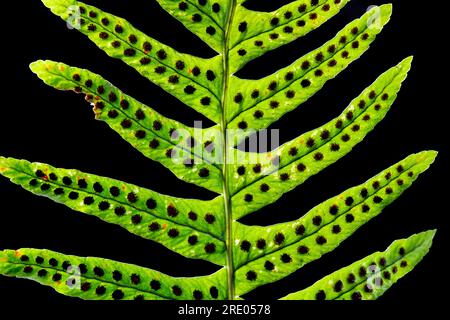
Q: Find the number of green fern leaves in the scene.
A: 10